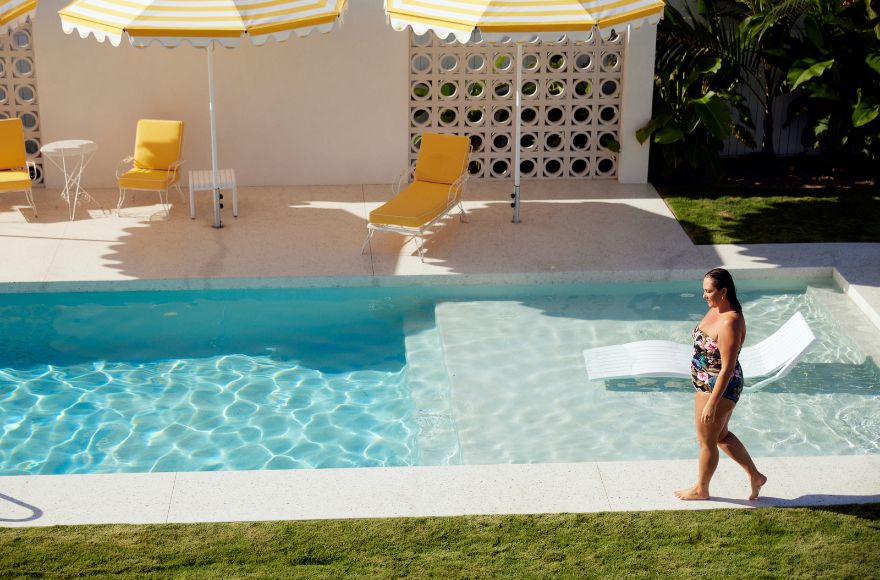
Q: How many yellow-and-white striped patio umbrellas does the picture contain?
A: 3